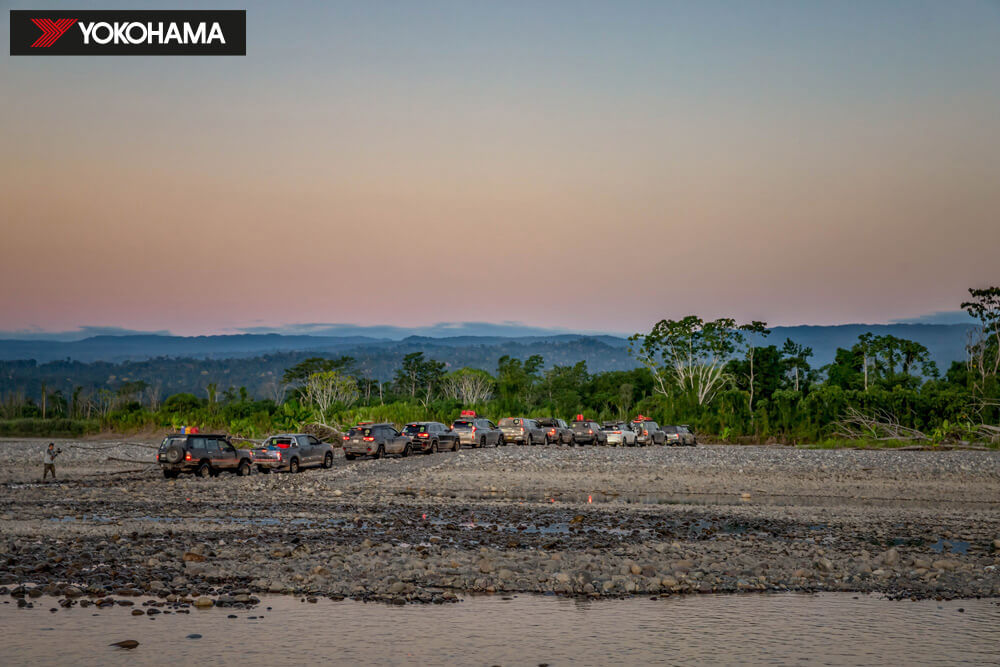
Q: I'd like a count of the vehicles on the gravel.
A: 11